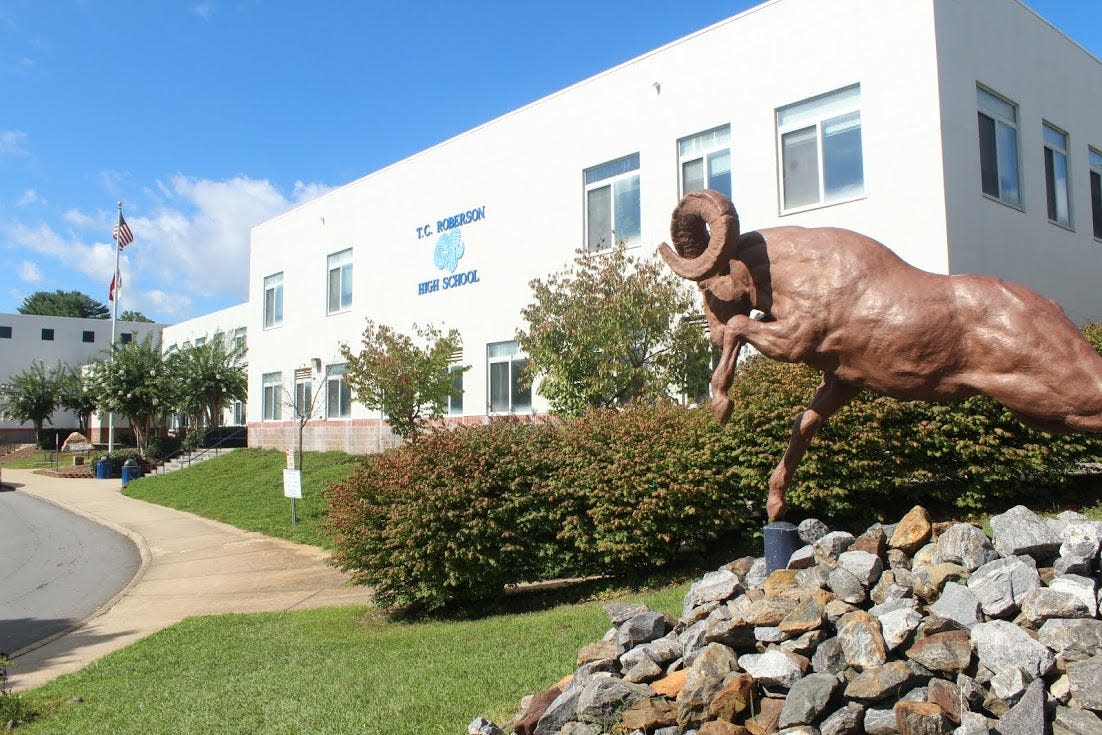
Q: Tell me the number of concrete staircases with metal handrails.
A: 1